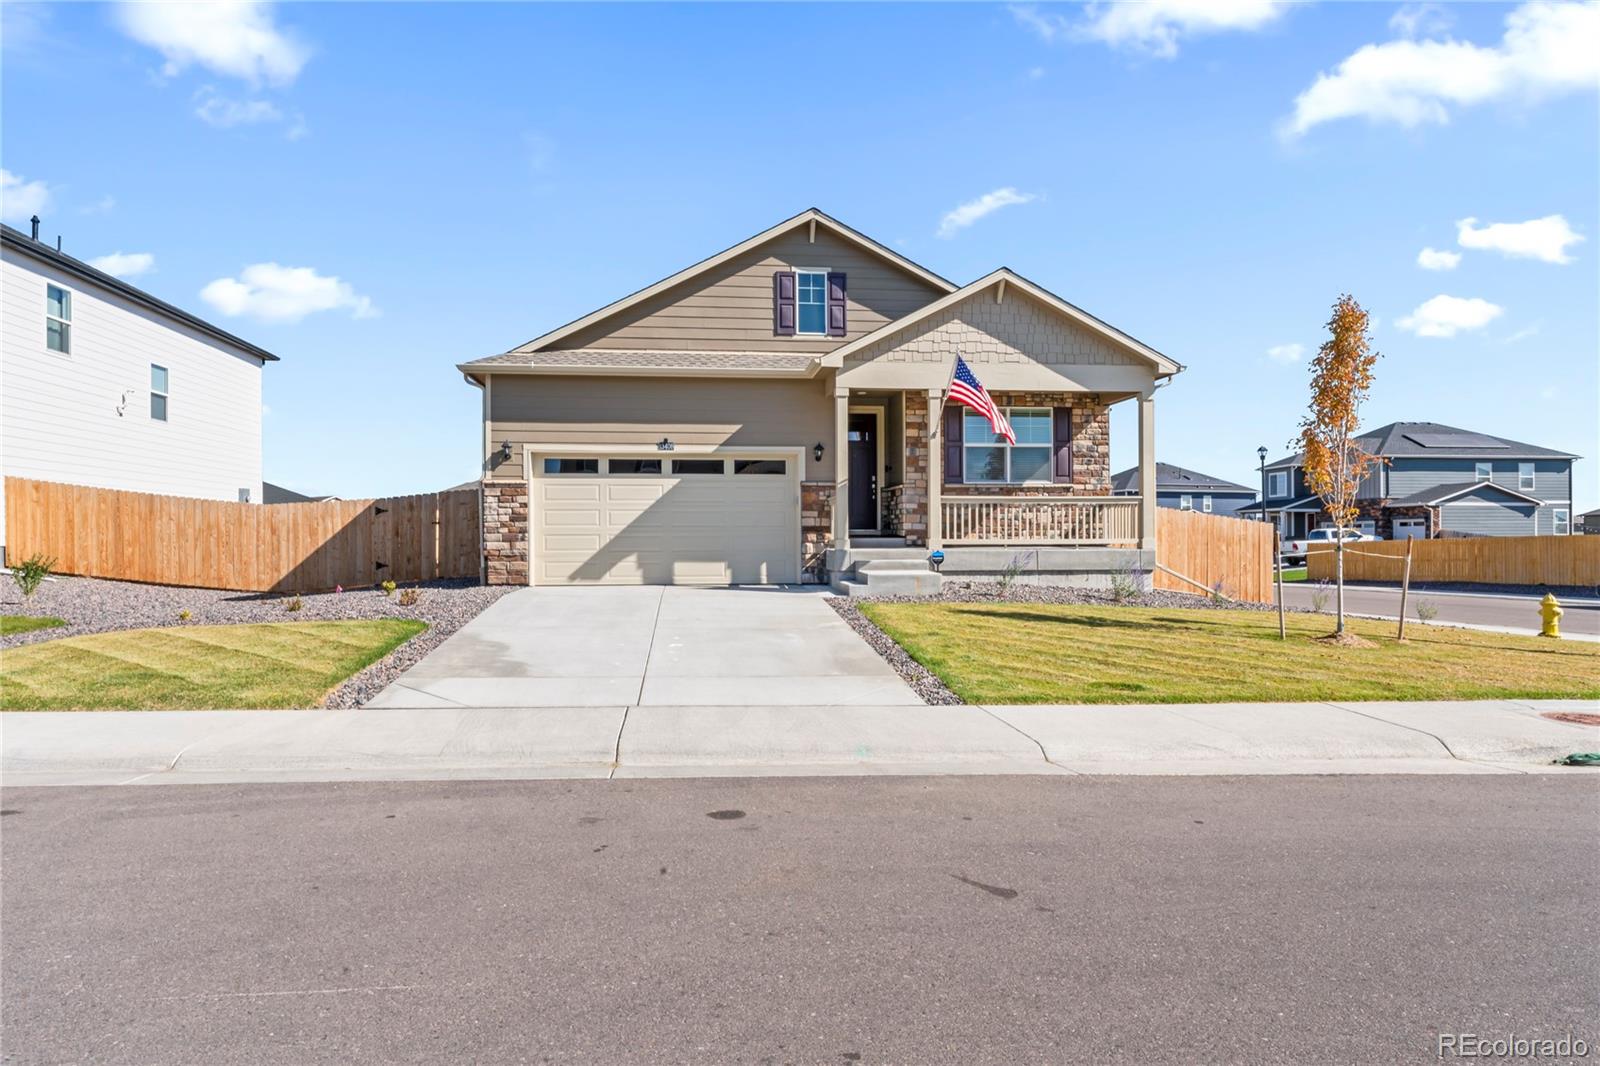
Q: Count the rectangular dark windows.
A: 4